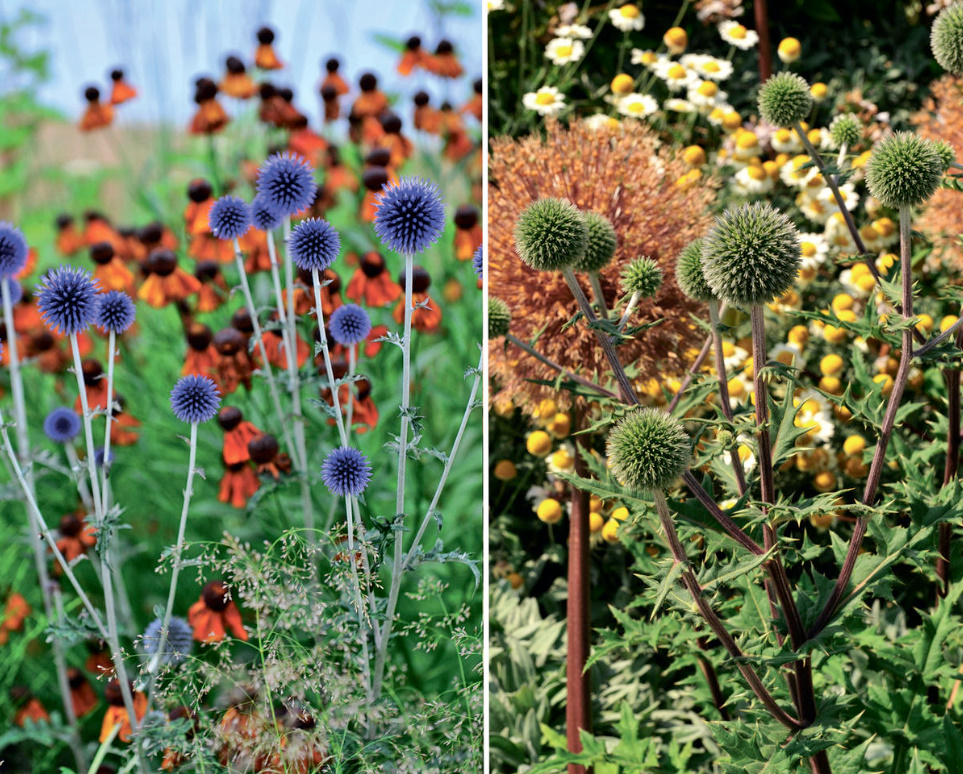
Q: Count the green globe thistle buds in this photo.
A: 12